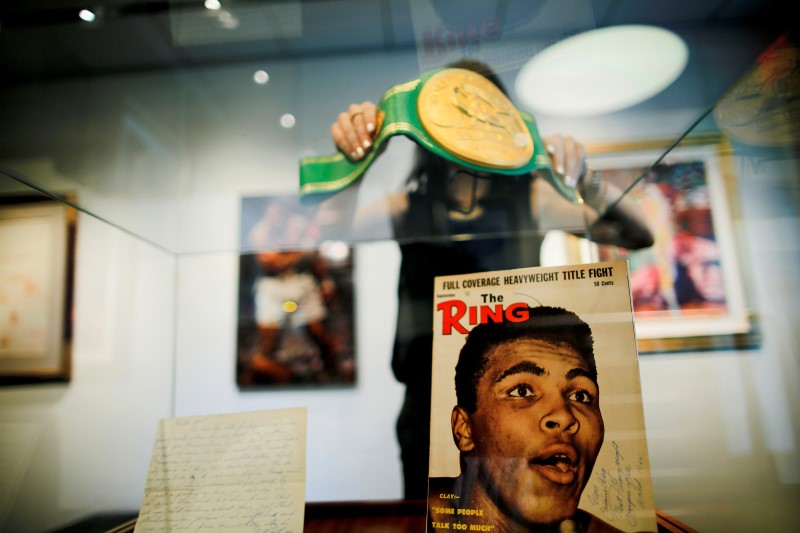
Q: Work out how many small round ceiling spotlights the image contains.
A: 4